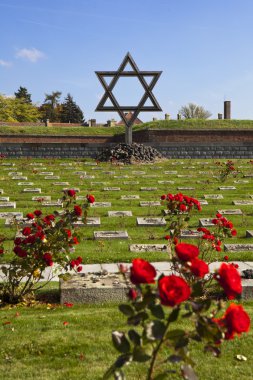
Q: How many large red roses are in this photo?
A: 6